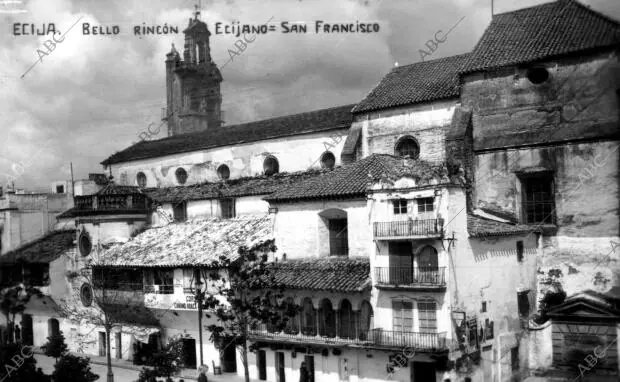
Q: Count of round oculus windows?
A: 9